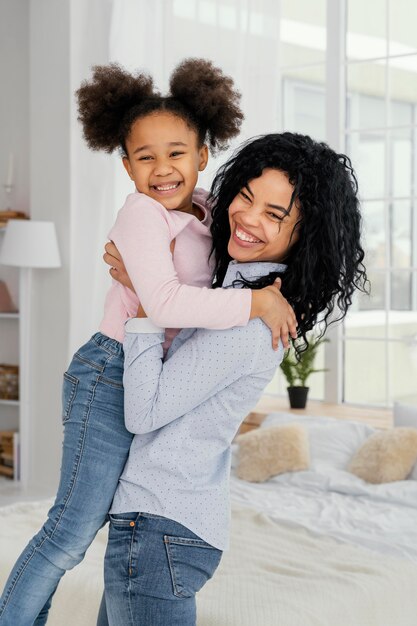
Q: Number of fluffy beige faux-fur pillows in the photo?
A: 2